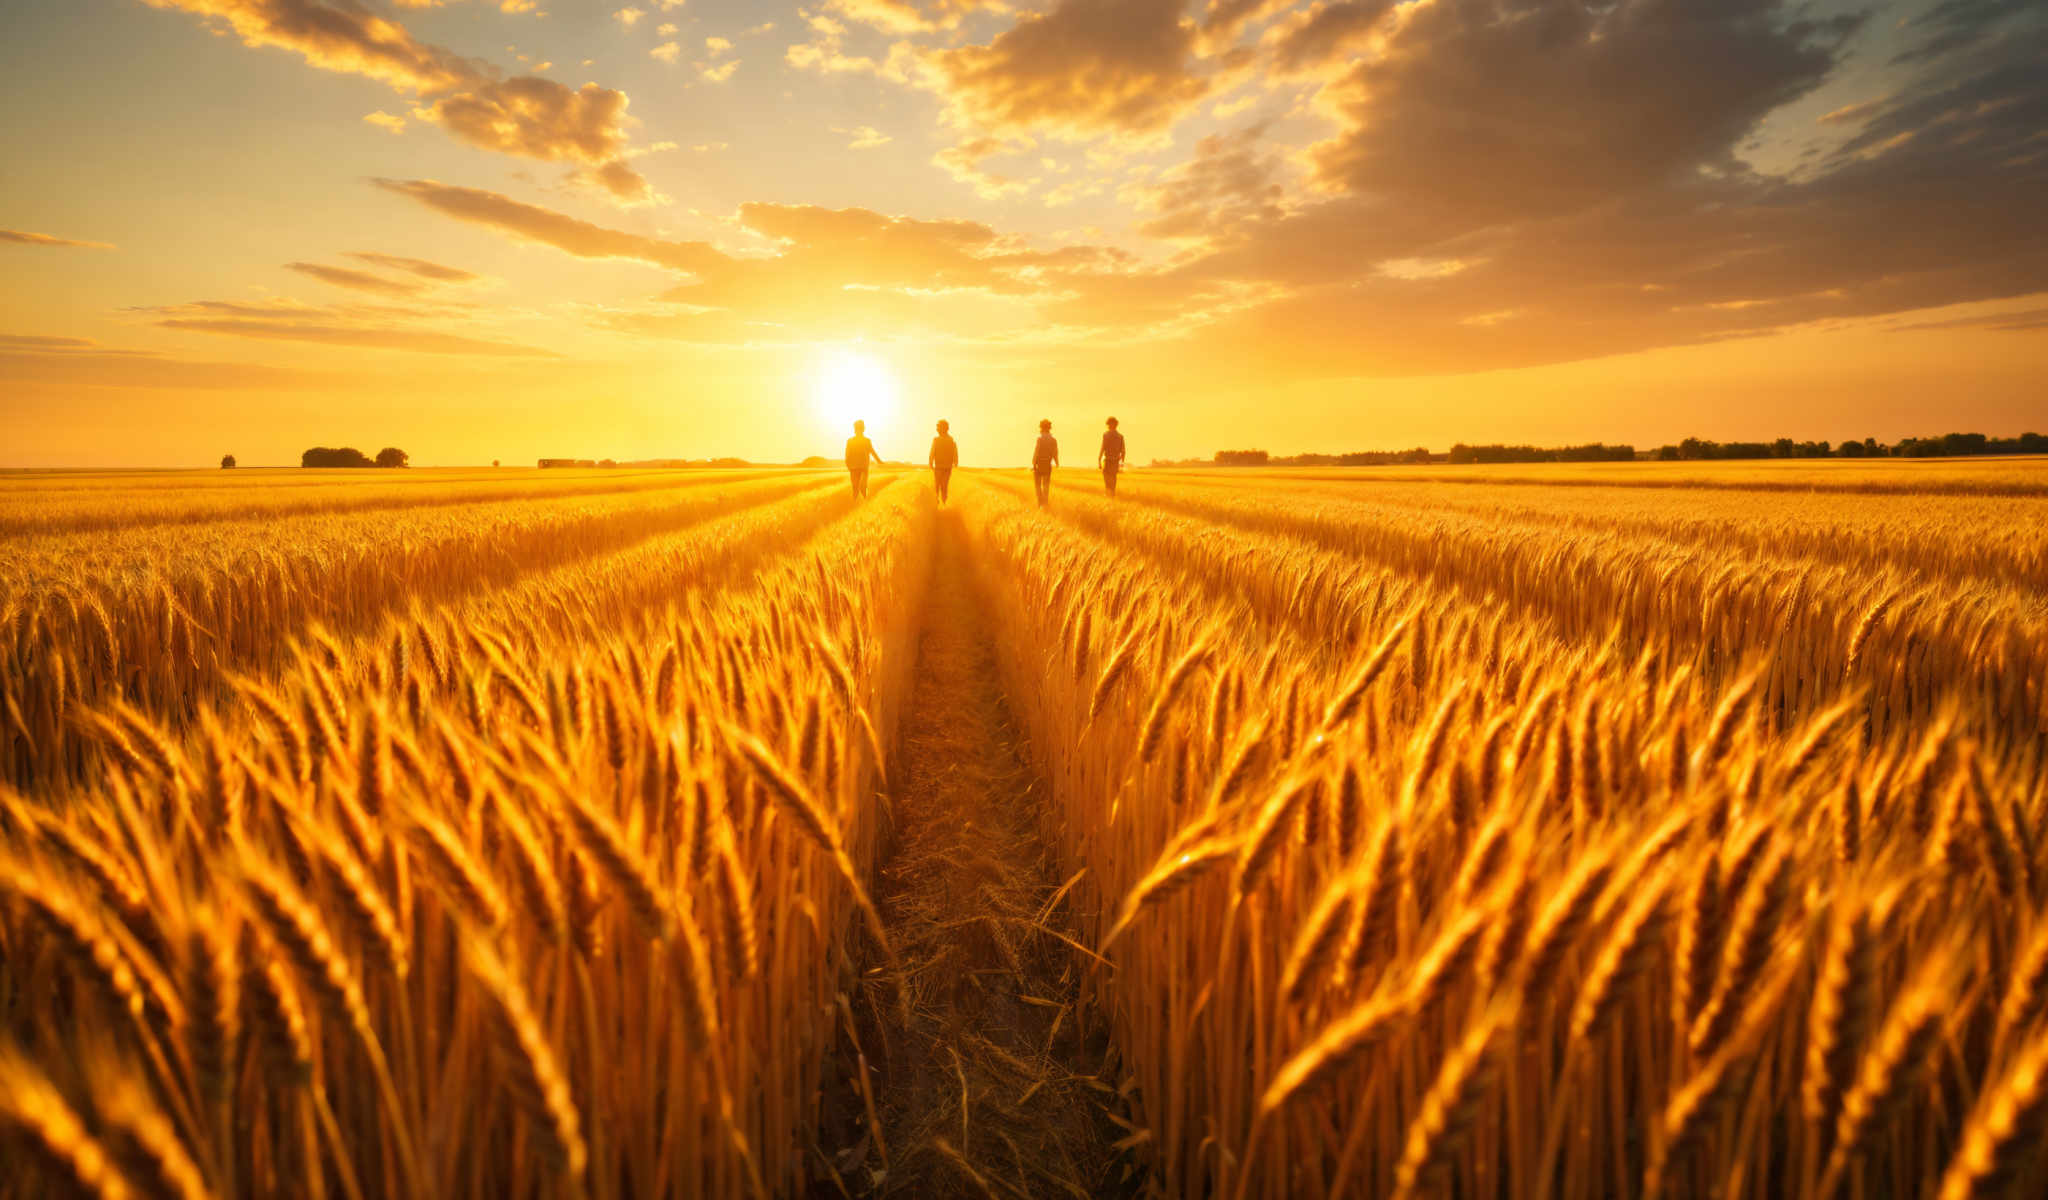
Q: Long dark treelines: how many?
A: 1